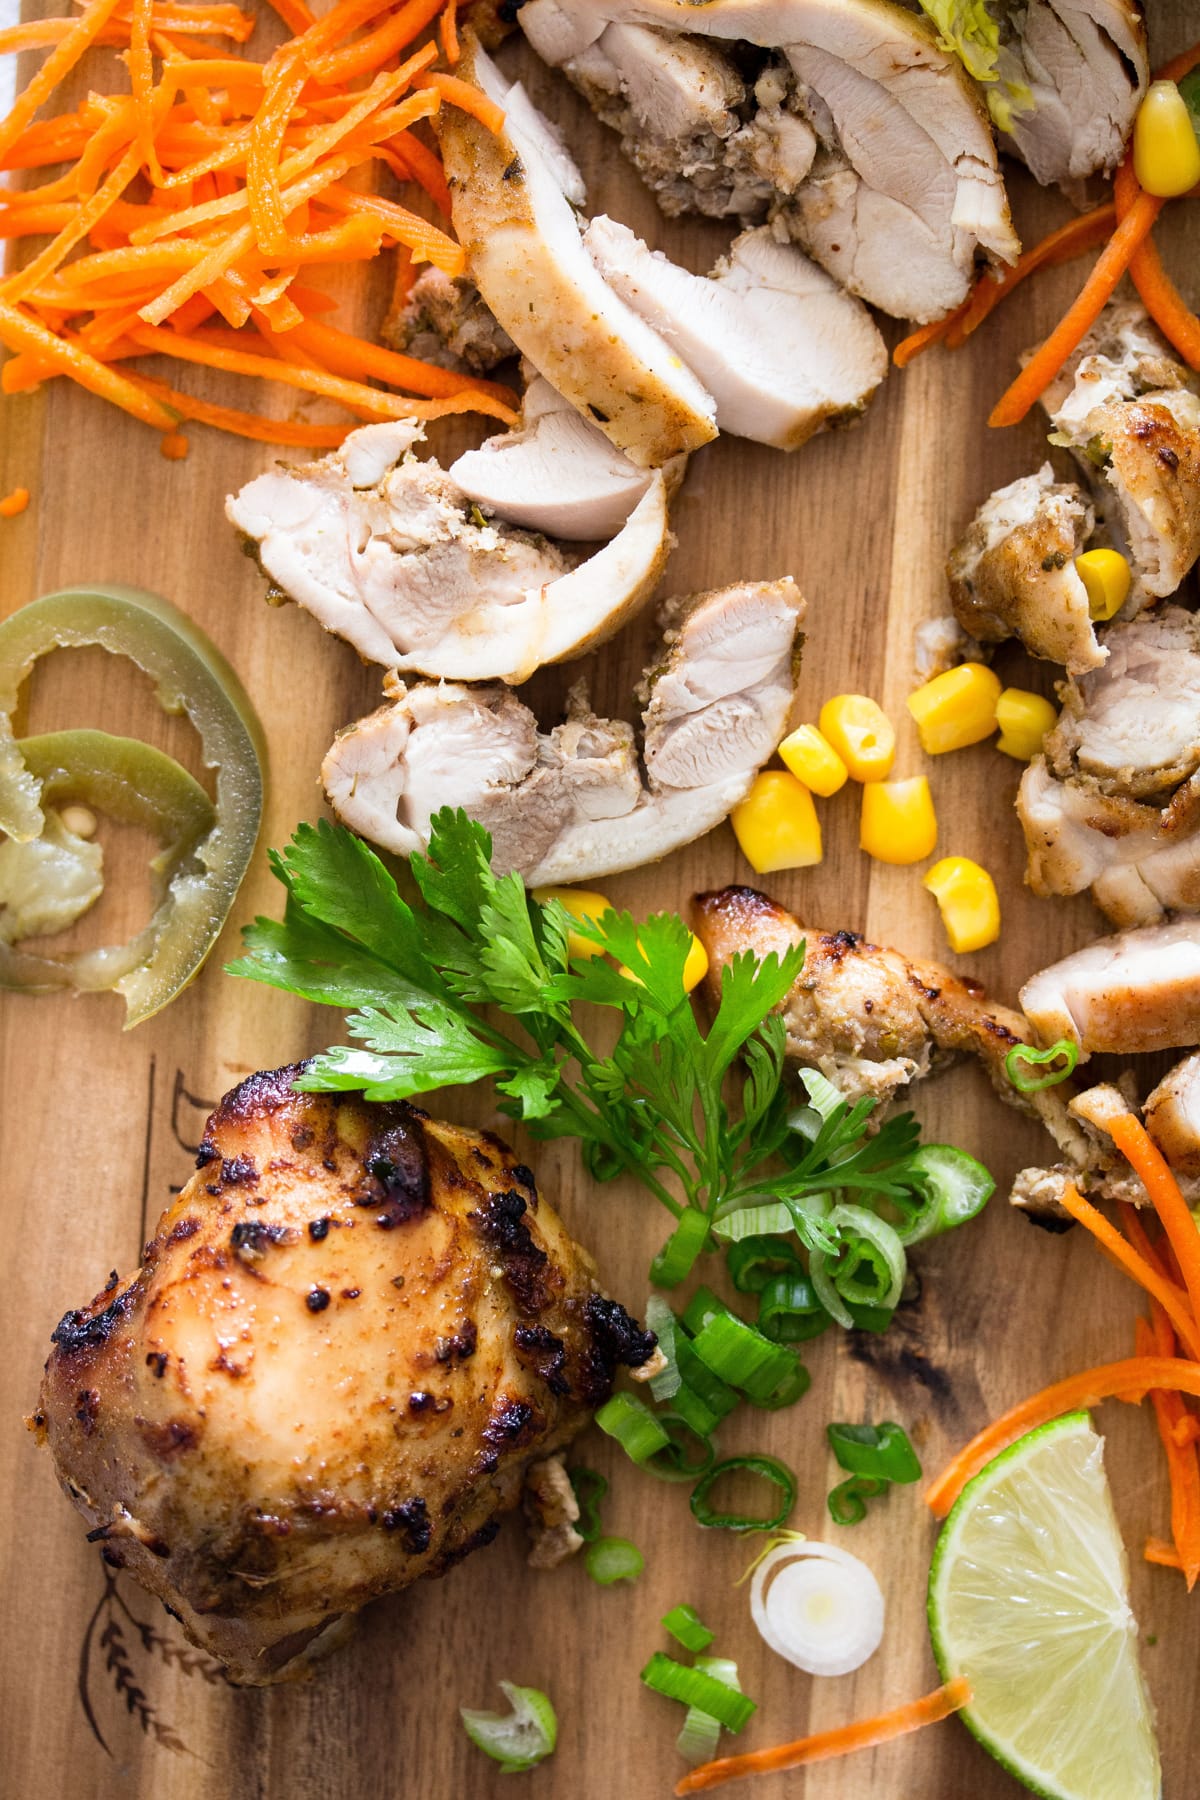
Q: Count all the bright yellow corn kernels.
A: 11